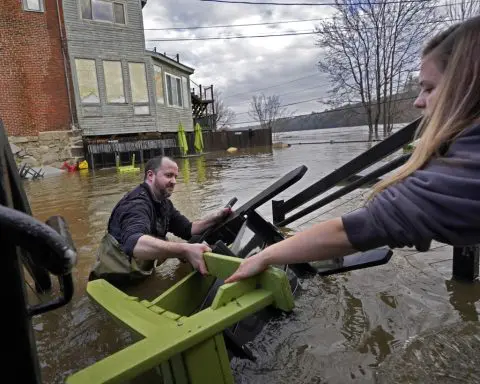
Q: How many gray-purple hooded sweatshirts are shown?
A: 1